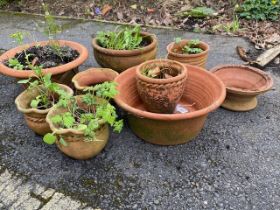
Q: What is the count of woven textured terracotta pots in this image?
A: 1